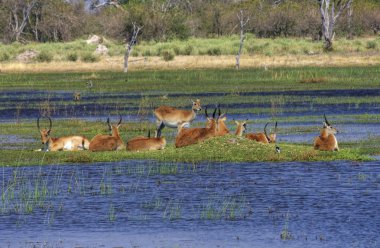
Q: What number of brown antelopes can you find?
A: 9